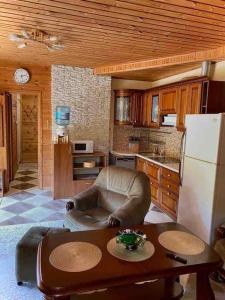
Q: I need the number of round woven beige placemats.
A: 3